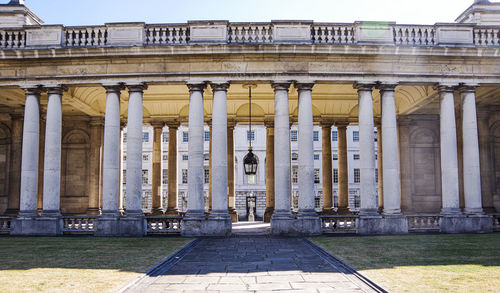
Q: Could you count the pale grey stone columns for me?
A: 12